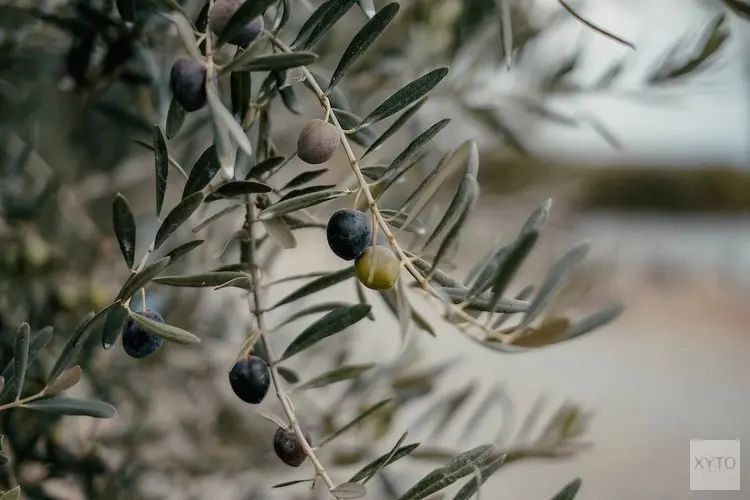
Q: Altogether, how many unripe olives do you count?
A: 1